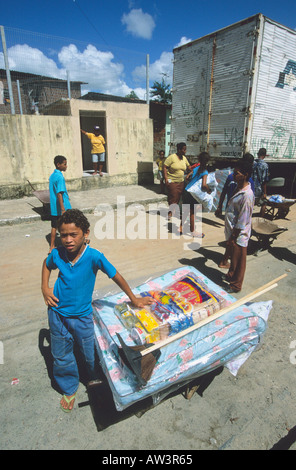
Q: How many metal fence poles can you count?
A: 4